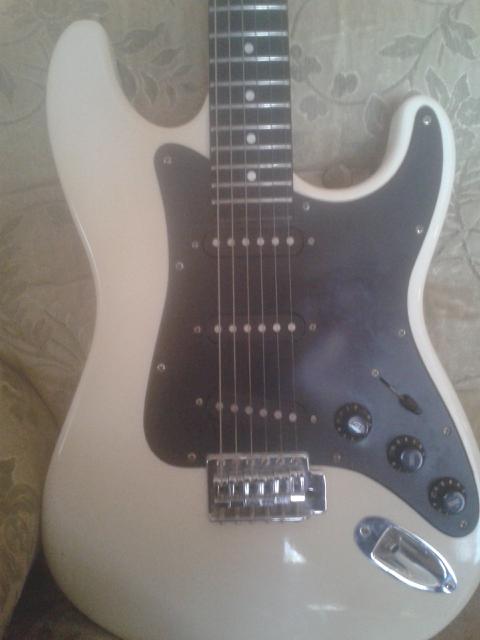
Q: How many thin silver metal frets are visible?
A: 10